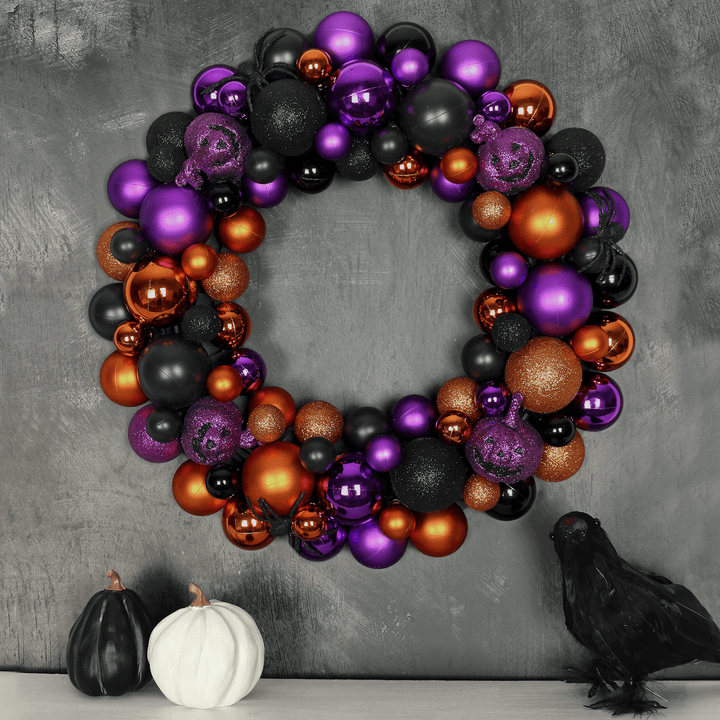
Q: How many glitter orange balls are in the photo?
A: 9